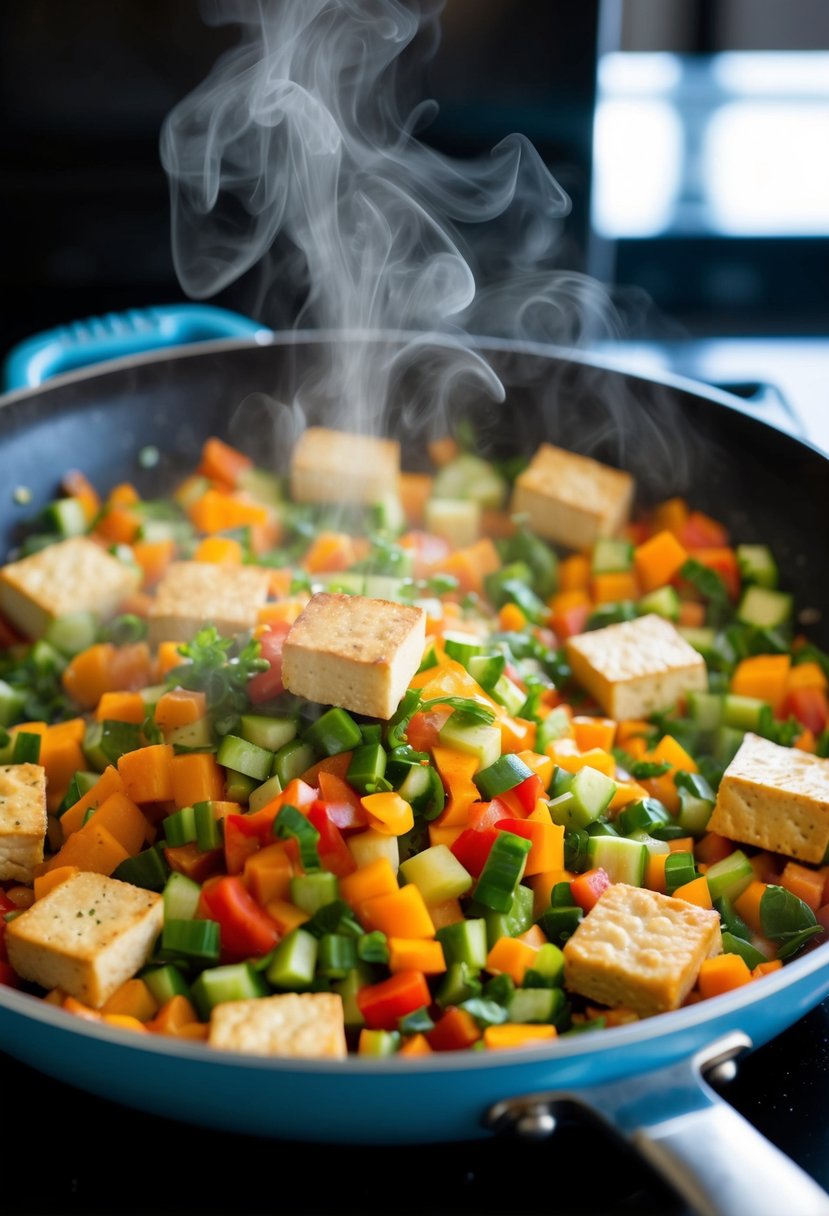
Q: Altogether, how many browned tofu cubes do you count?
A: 11